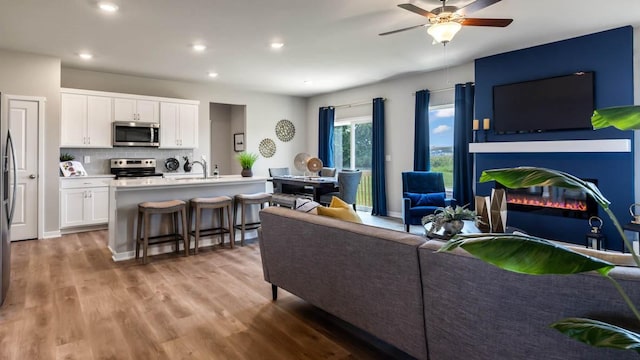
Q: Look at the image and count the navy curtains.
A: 4